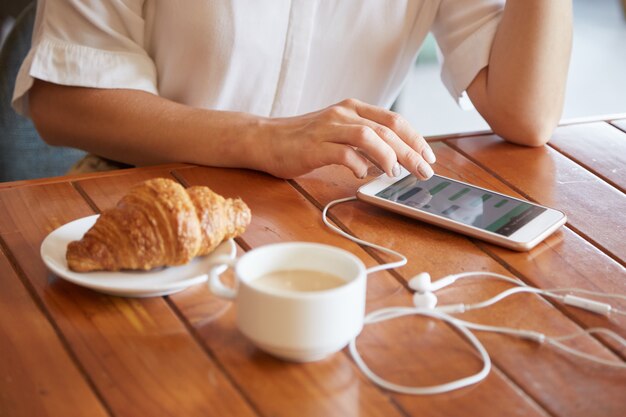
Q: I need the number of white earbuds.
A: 2